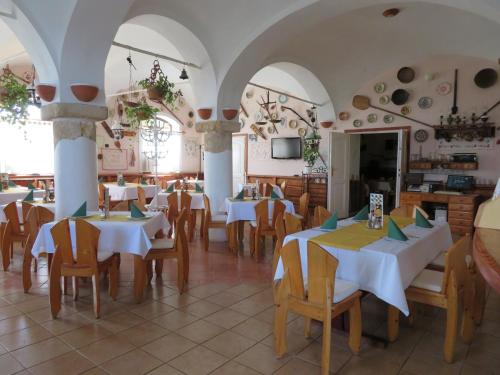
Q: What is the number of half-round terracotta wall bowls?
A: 5